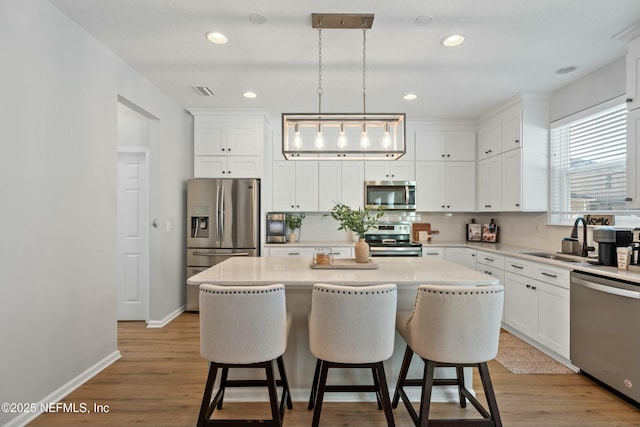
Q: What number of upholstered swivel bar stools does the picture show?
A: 3